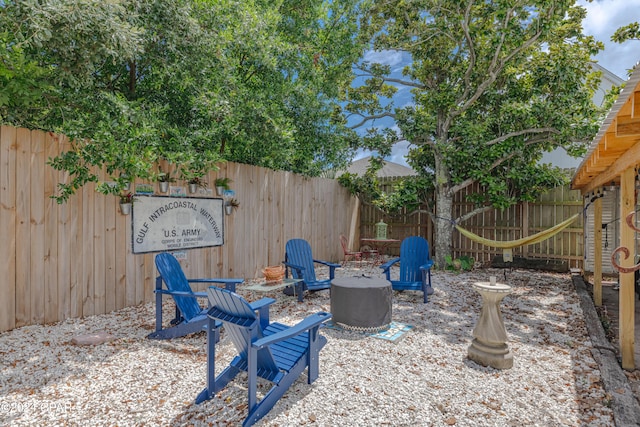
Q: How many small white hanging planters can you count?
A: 6